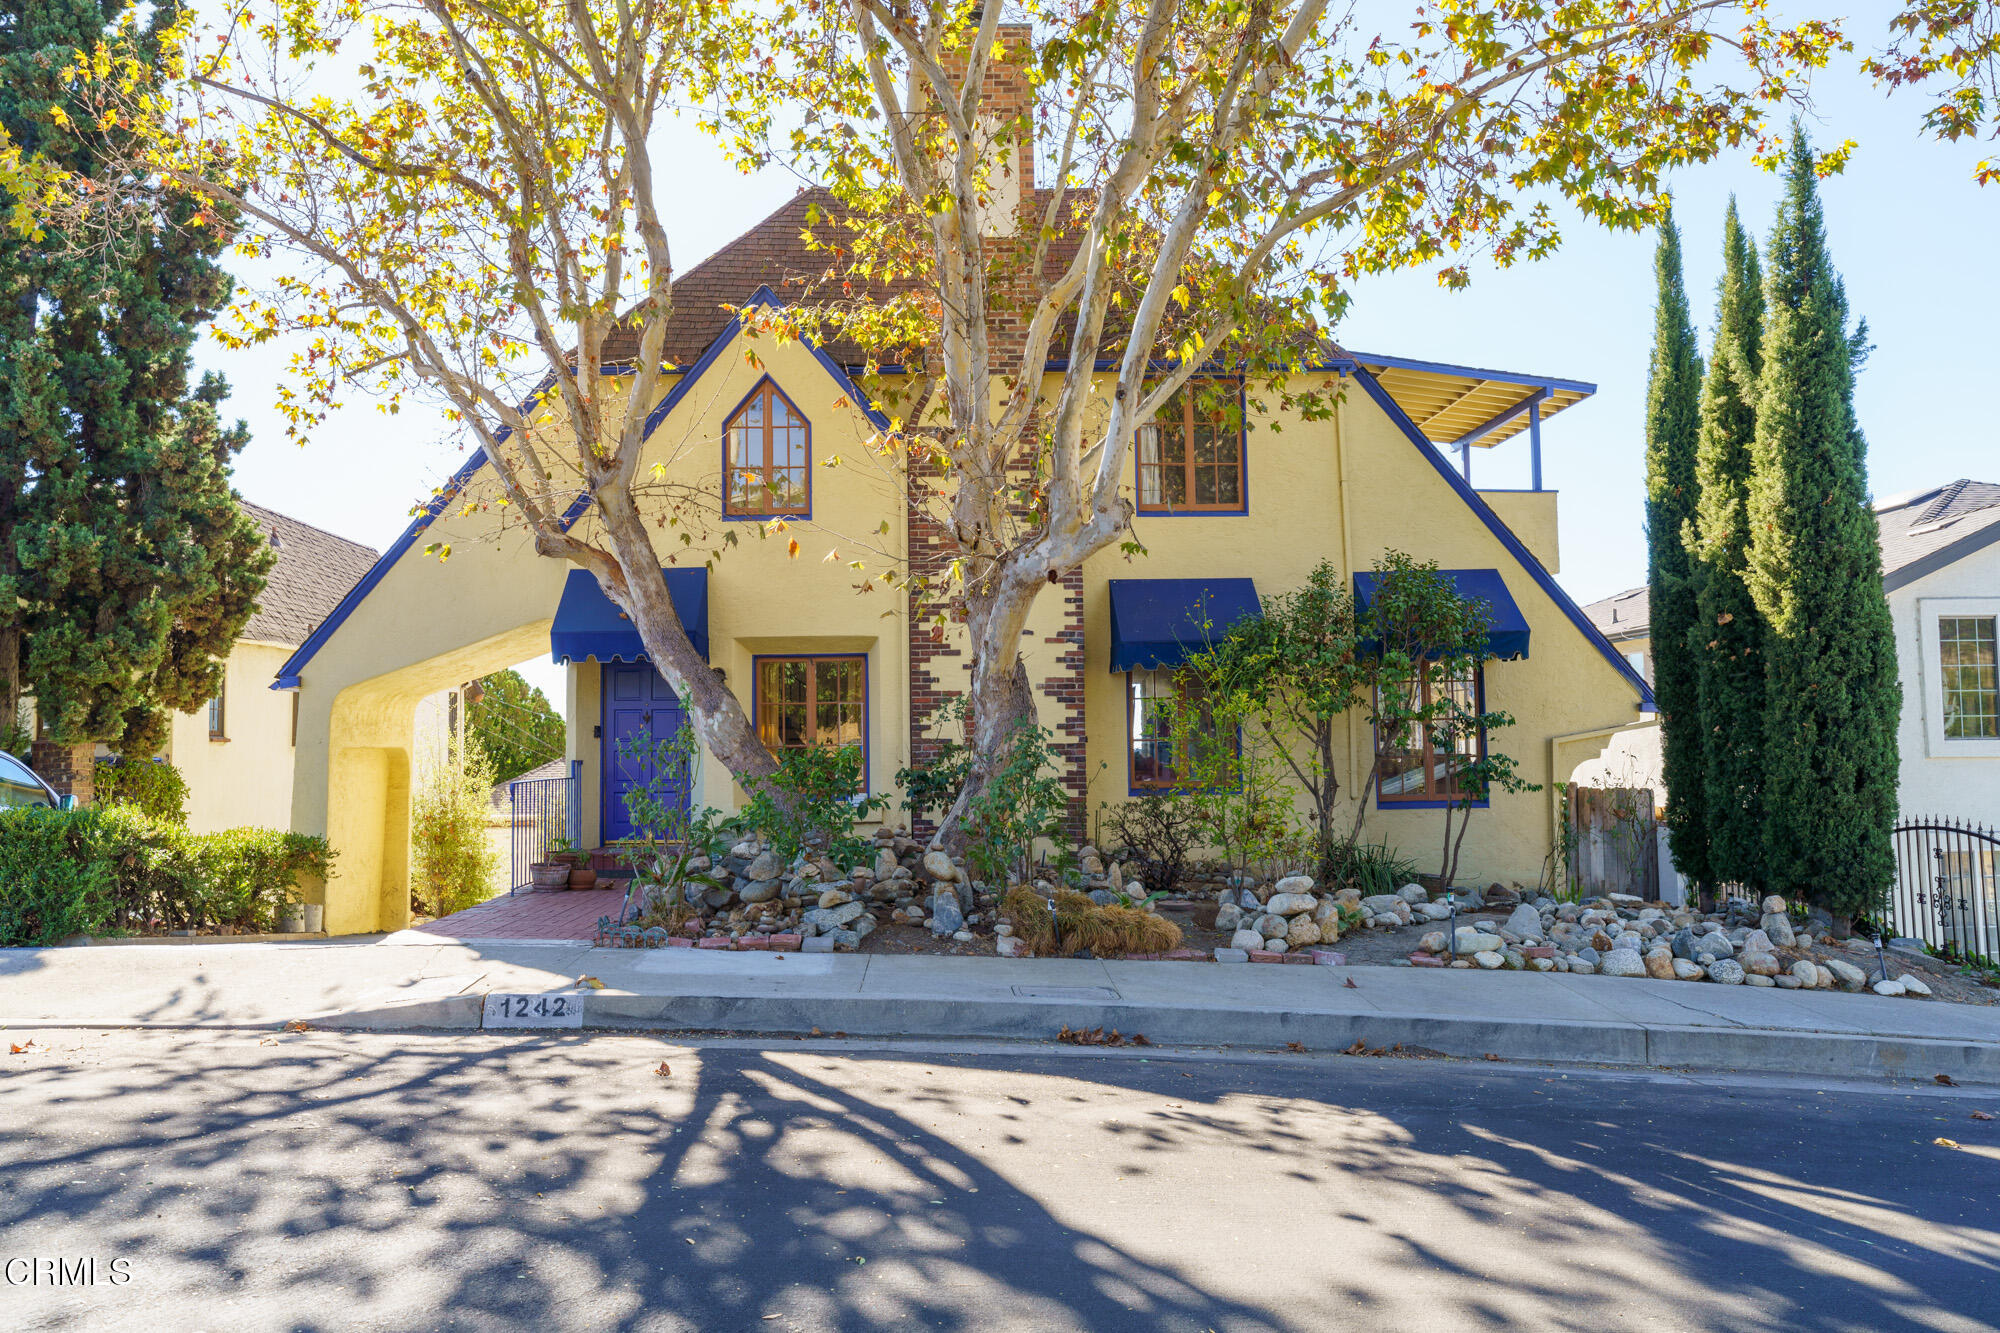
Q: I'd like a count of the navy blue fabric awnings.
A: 3